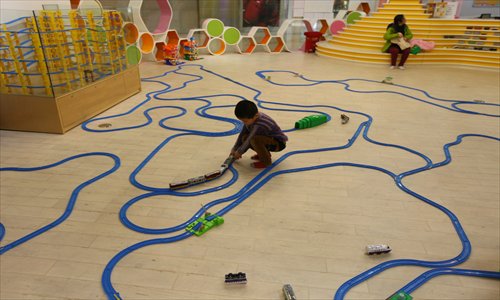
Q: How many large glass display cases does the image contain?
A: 1